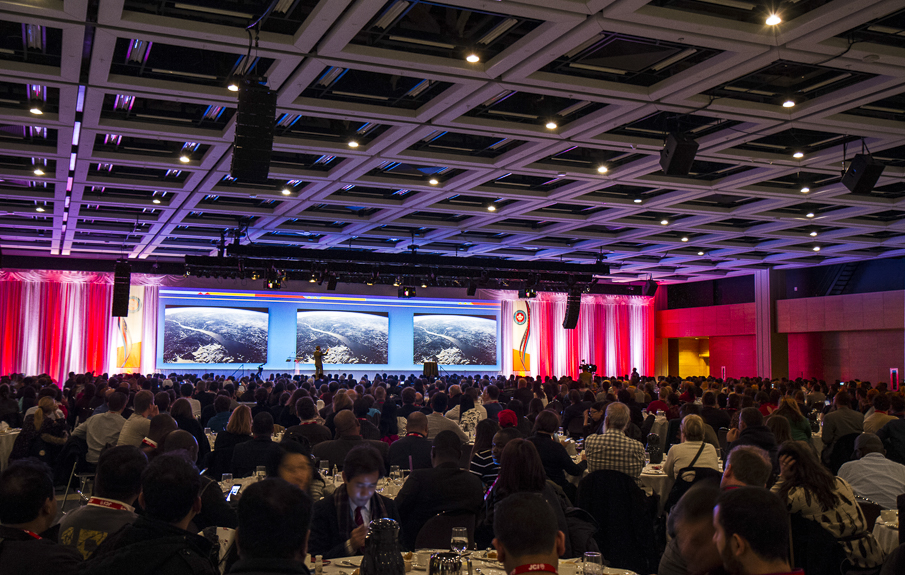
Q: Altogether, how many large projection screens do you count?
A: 3